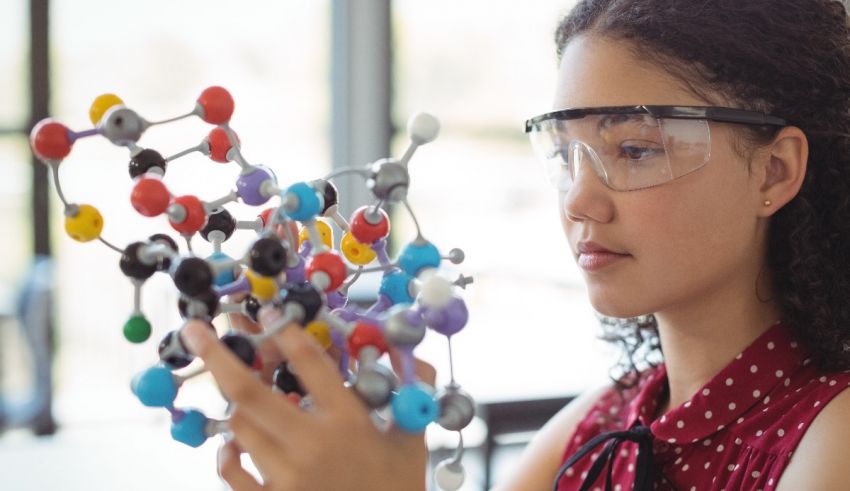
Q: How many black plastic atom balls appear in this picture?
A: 13